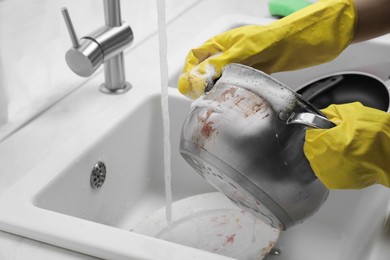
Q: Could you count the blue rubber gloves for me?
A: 0